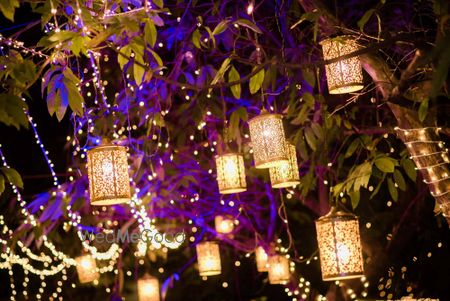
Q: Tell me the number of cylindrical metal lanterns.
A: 12